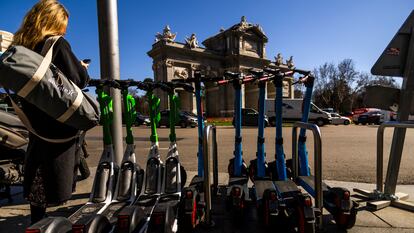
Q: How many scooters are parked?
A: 9